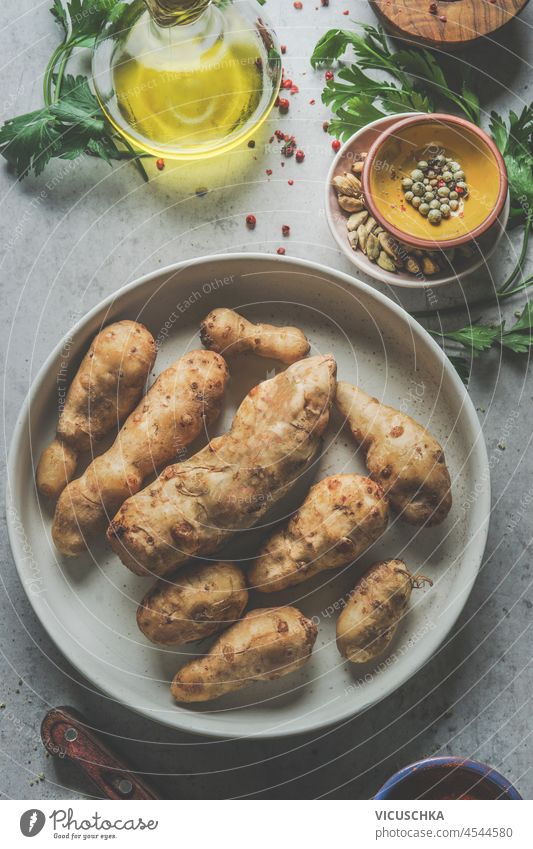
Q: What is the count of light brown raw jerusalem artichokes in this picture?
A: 9